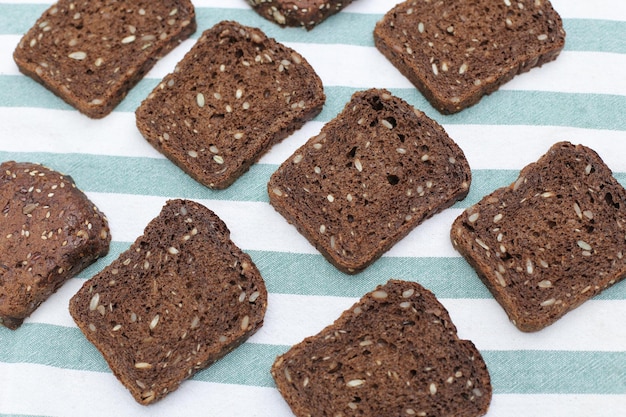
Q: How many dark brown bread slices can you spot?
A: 9